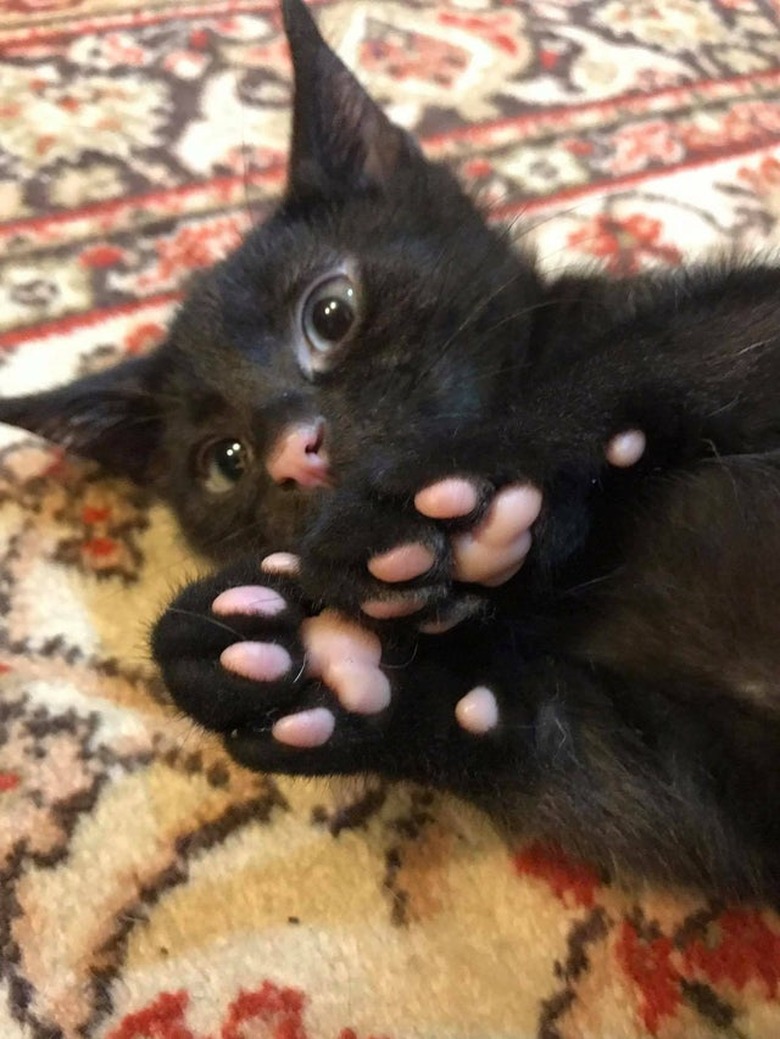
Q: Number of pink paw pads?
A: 12